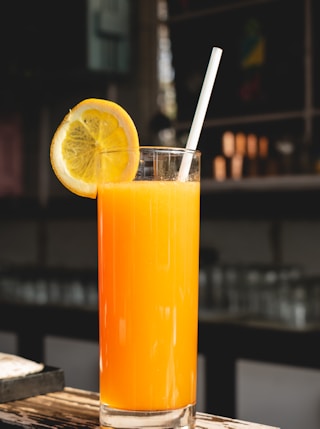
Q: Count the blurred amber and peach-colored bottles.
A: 6